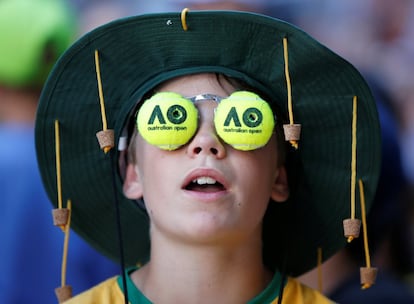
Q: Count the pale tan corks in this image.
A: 6